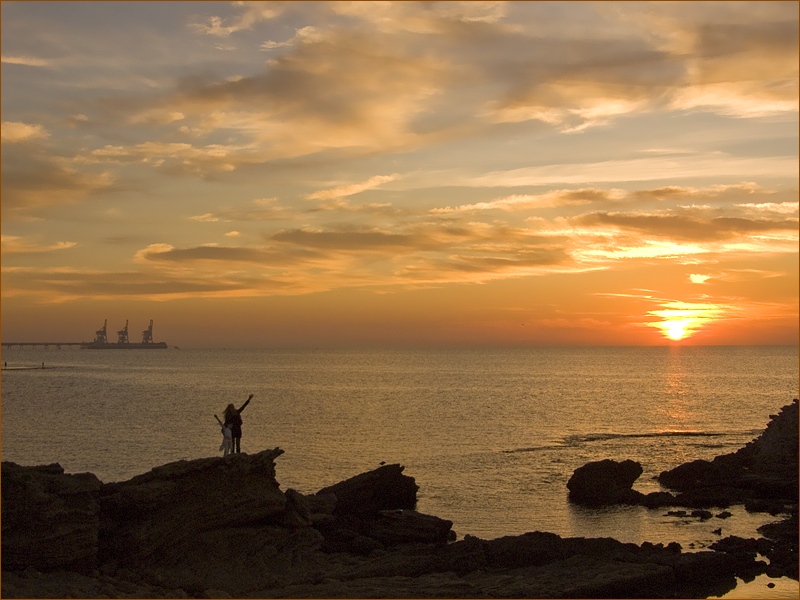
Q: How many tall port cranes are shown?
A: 3